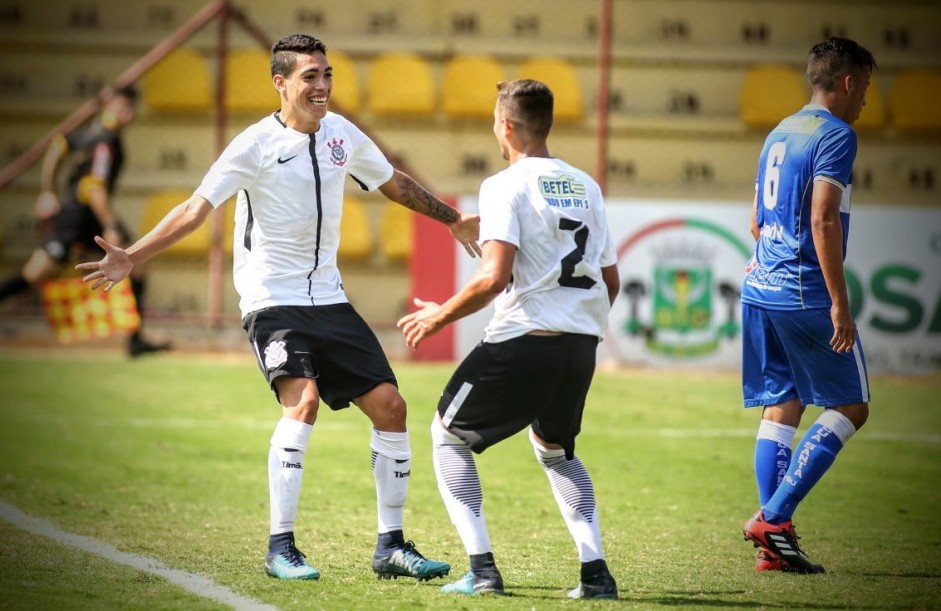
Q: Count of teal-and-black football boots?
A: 4